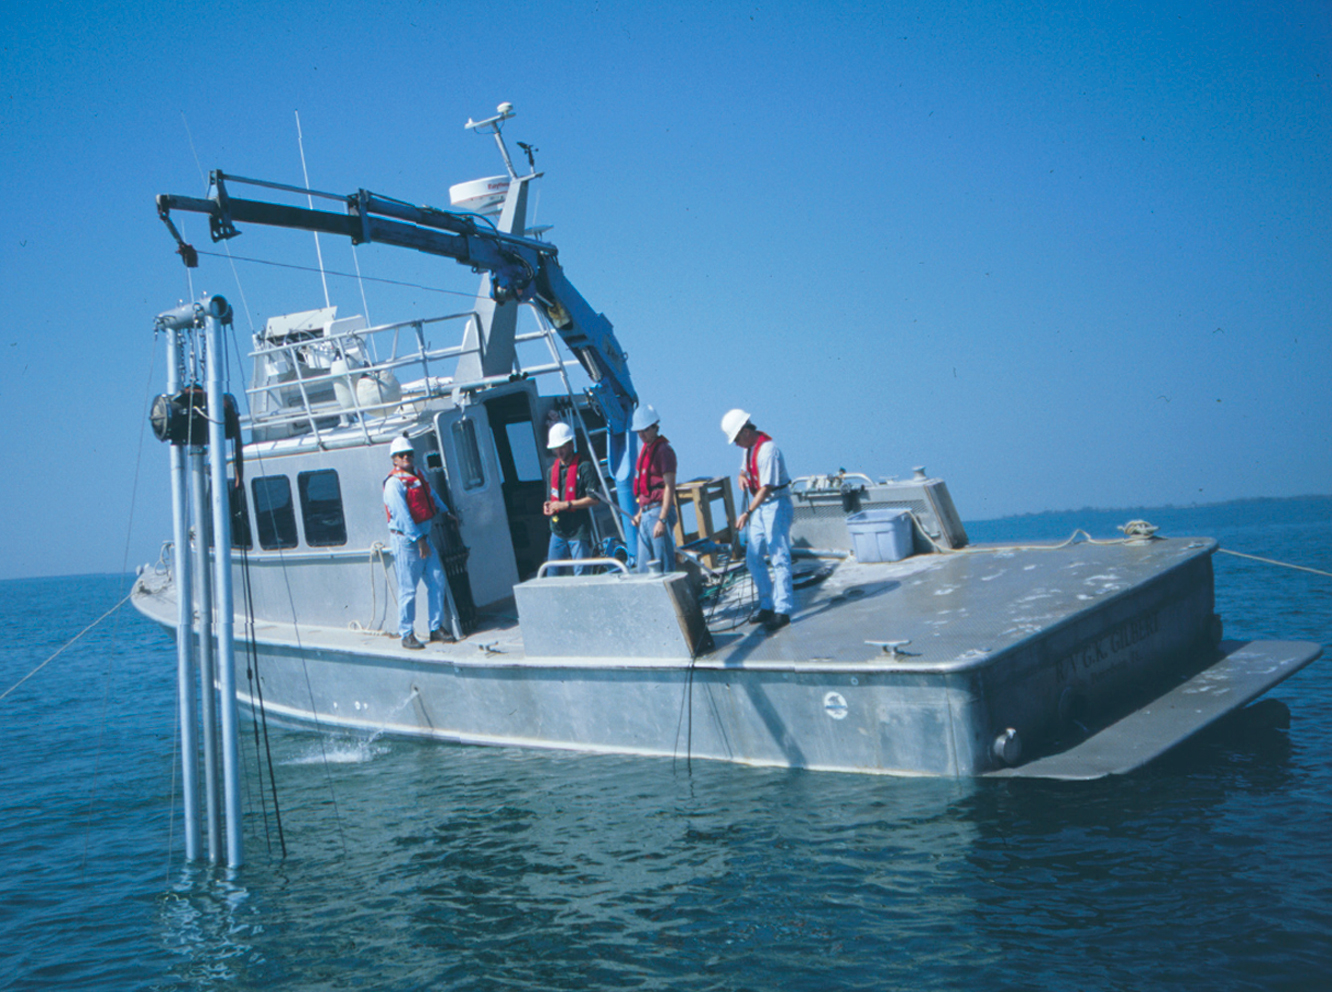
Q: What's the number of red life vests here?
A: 4